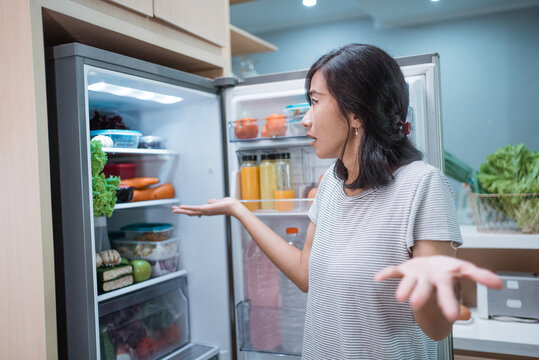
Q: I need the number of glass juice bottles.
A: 3